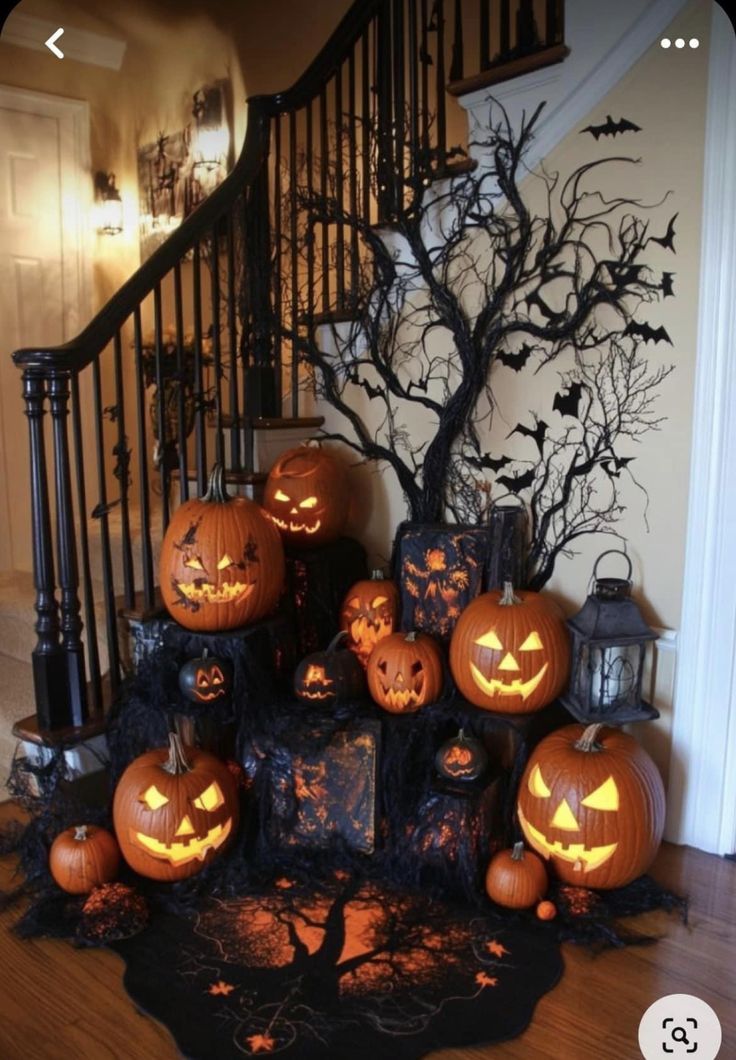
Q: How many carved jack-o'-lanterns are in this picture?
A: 10